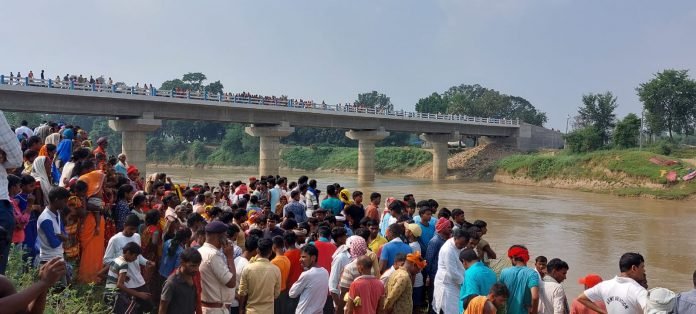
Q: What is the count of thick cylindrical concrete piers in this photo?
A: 4